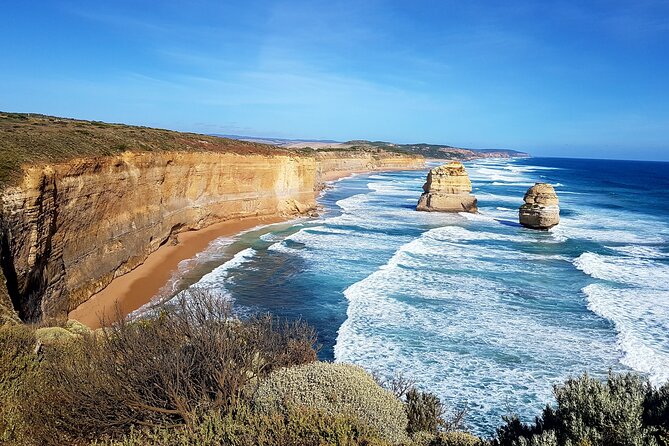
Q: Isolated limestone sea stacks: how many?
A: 2